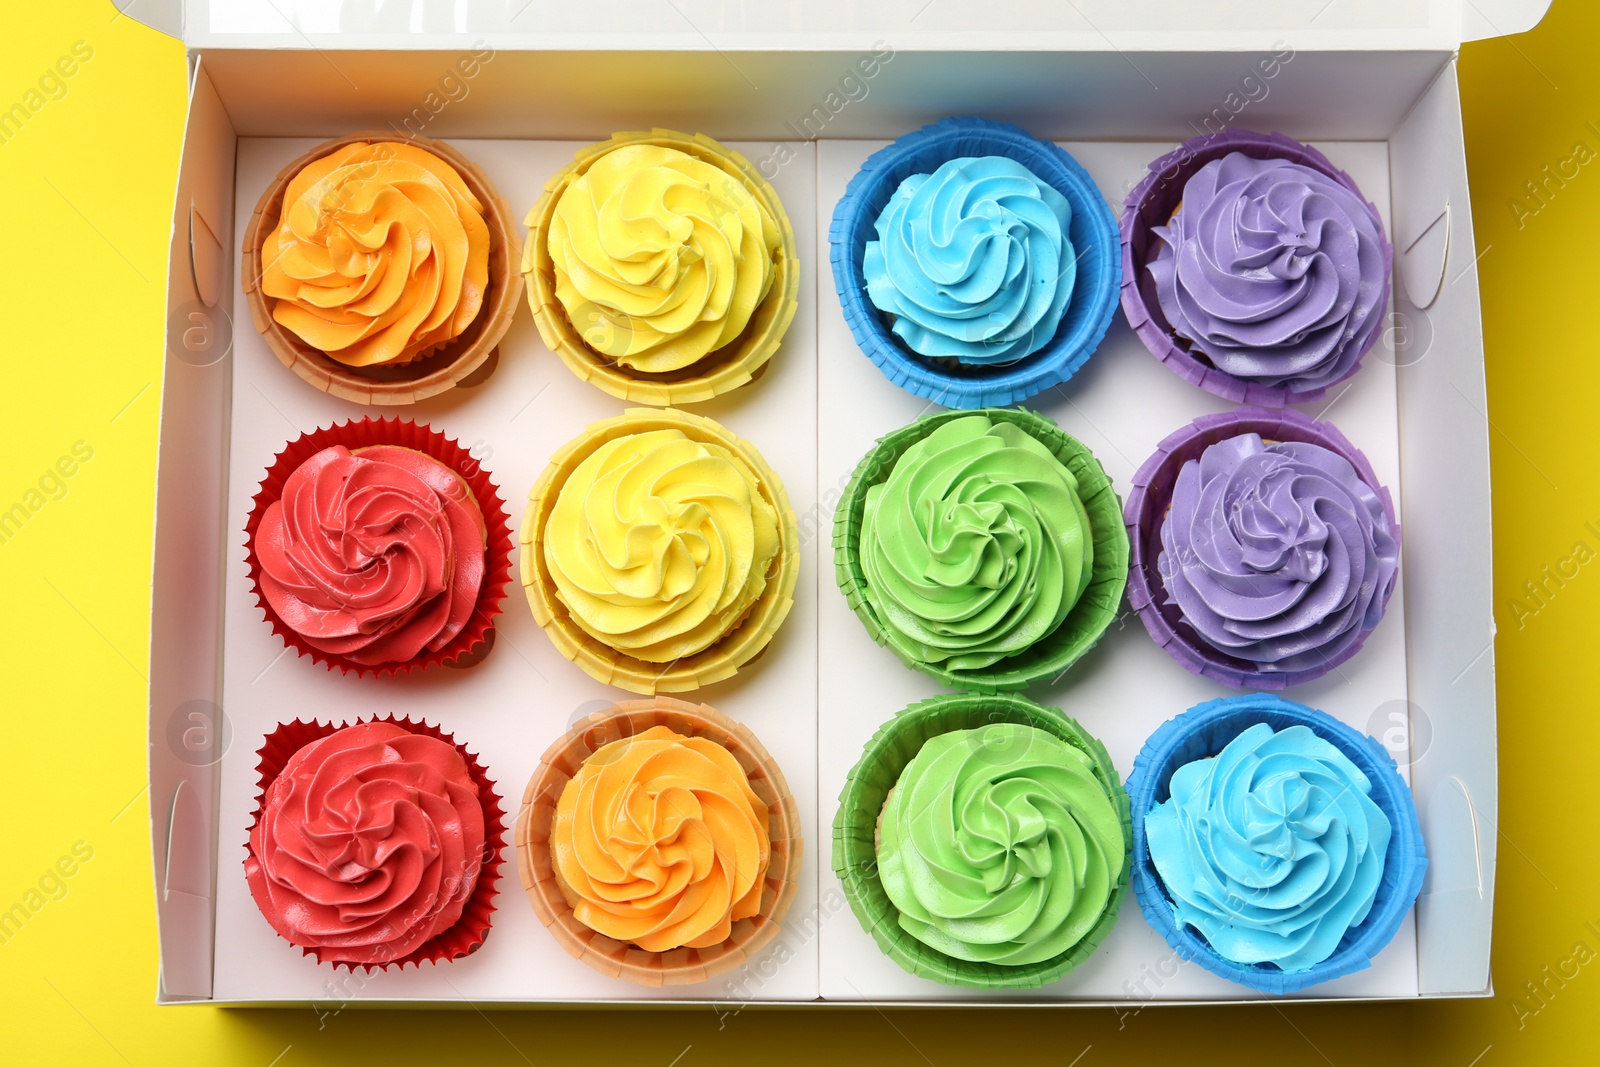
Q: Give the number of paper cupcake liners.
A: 12